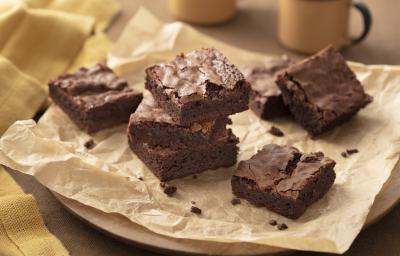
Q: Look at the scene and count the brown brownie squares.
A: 7